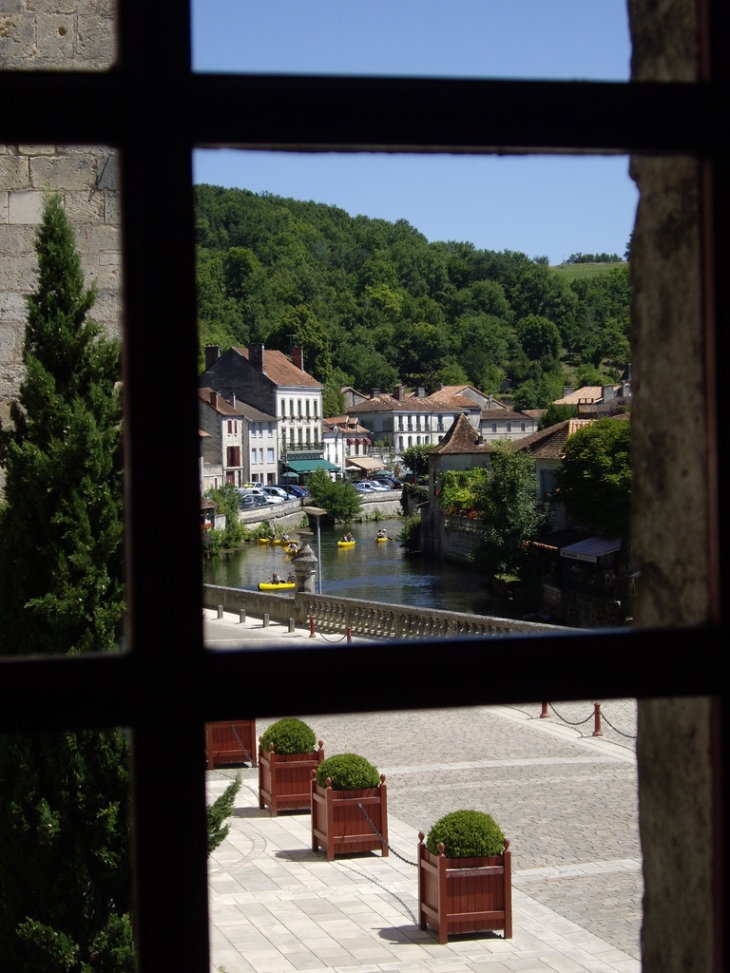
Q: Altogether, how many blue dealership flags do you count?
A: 0